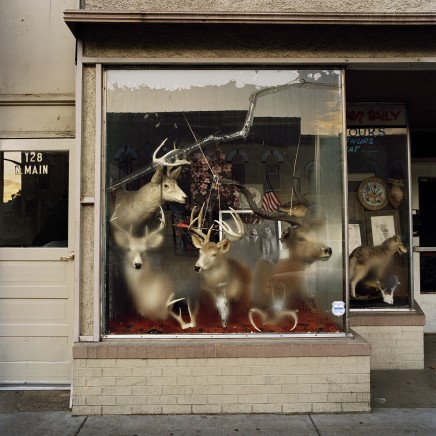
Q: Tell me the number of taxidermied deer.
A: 4